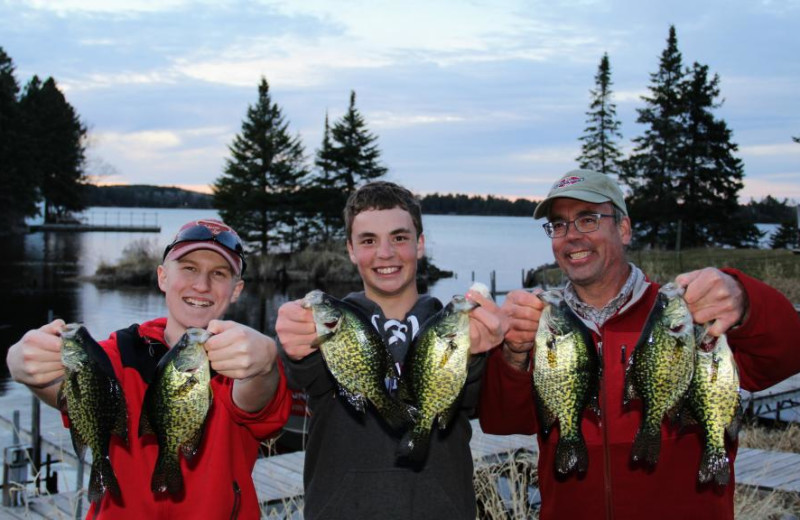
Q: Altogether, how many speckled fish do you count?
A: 7